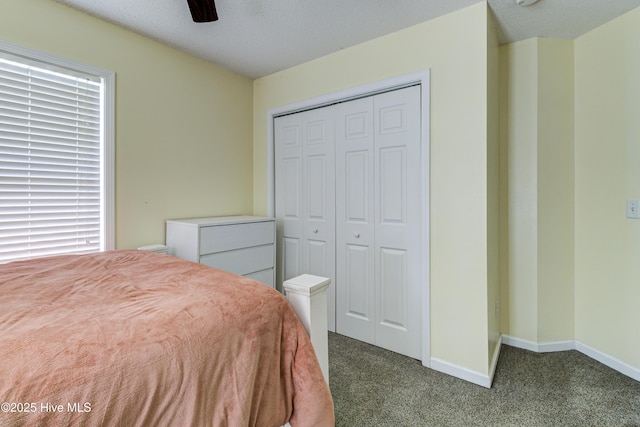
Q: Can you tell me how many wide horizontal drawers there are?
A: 3